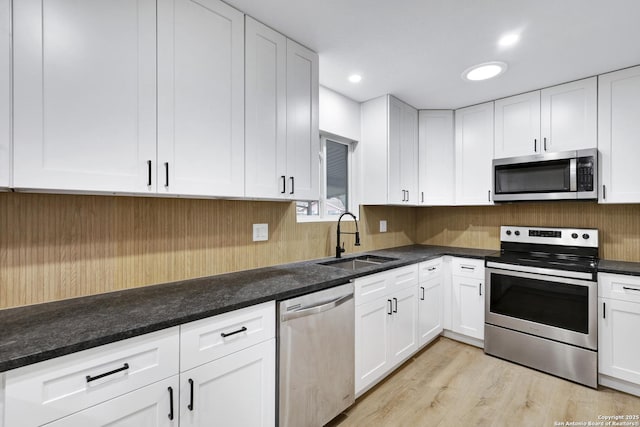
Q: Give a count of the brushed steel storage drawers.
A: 1